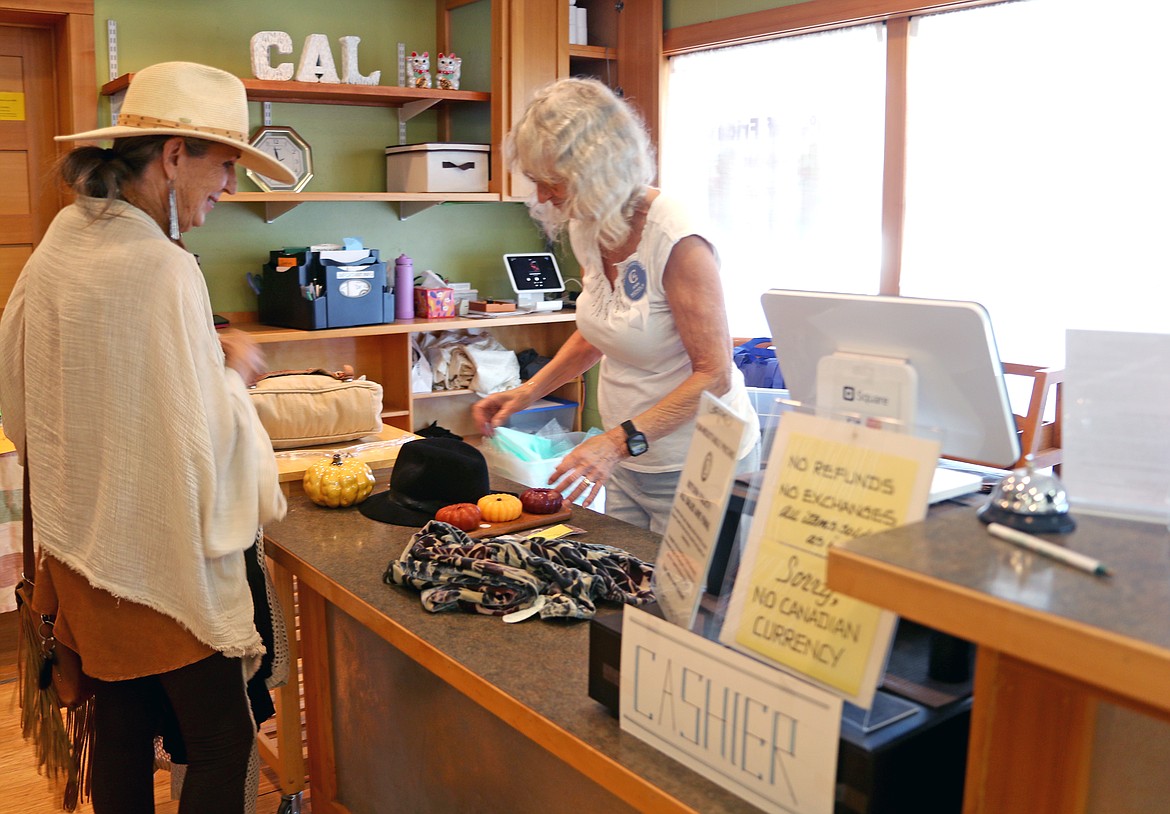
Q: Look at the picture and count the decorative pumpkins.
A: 4